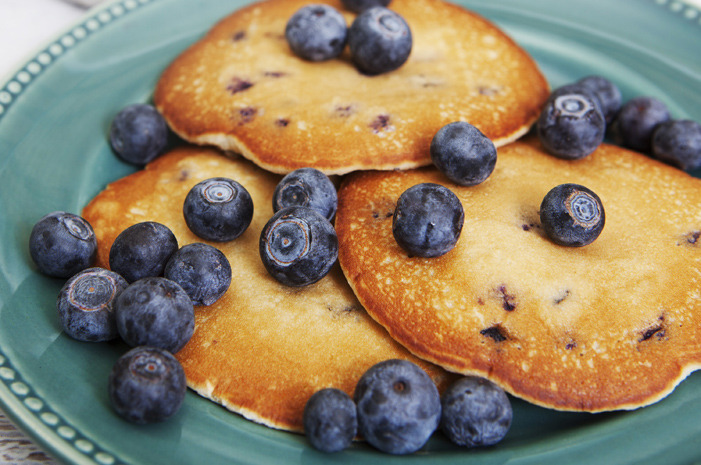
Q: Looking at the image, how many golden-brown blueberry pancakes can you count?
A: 3